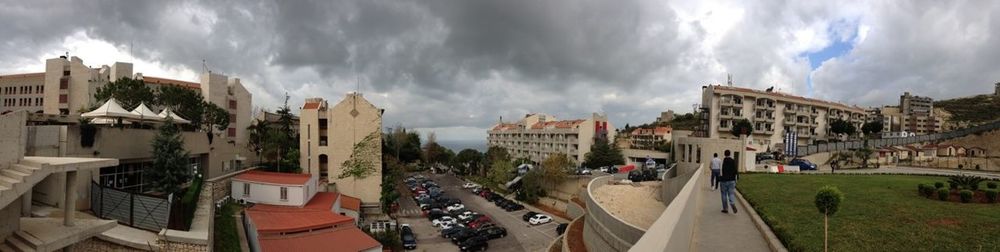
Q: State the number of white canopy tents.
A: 3